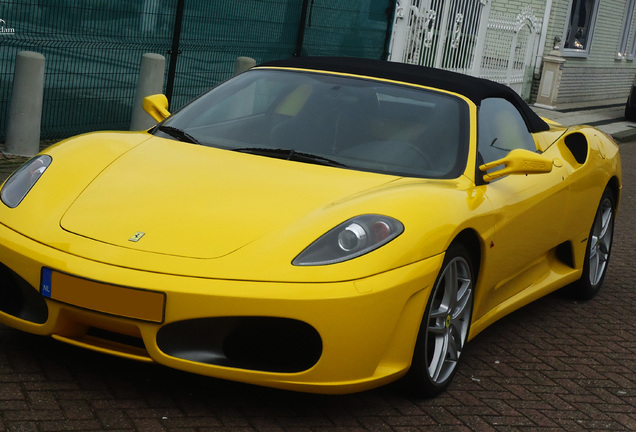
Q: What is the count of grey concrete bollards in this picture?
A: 3